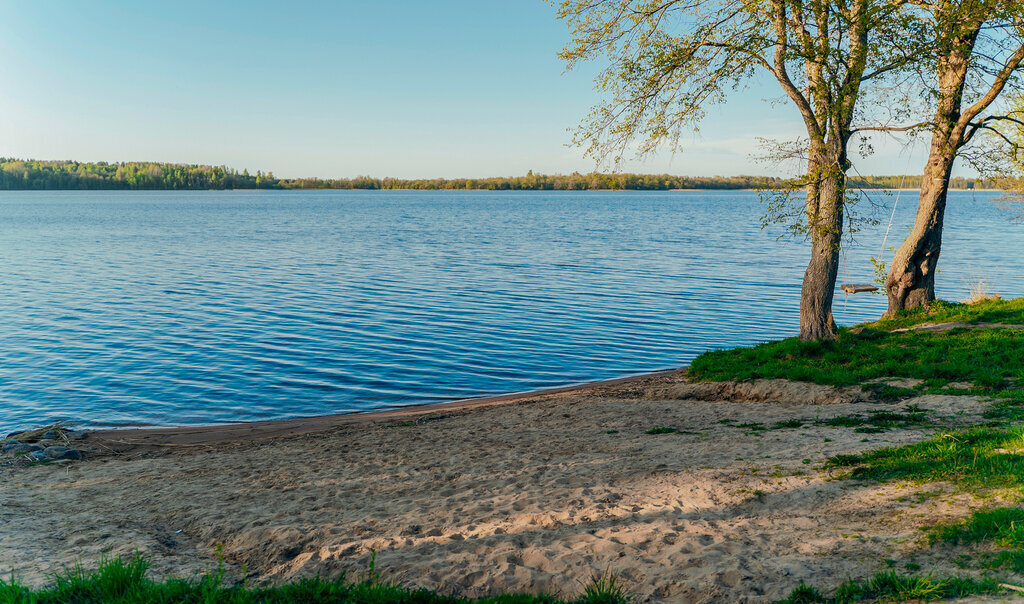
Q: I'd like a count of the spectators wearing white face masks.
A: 0